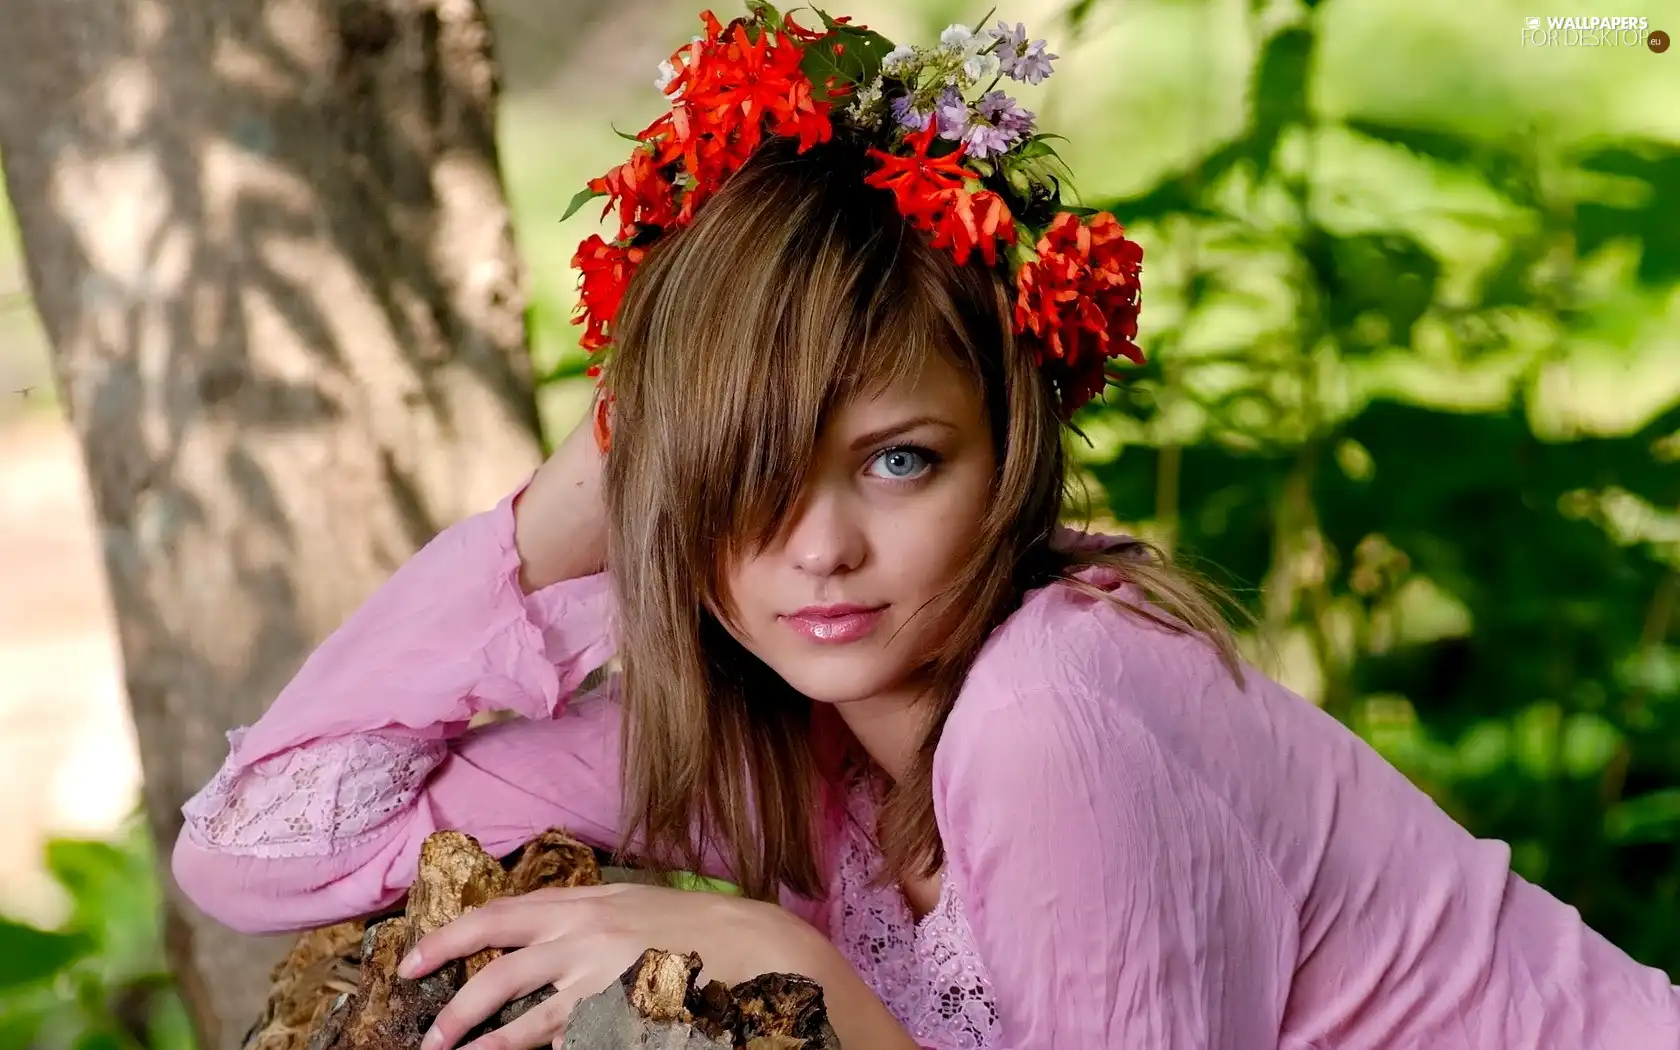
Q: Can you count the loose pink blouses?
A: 1